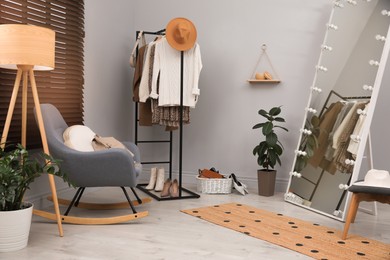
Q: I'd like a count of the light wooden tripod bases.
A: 1